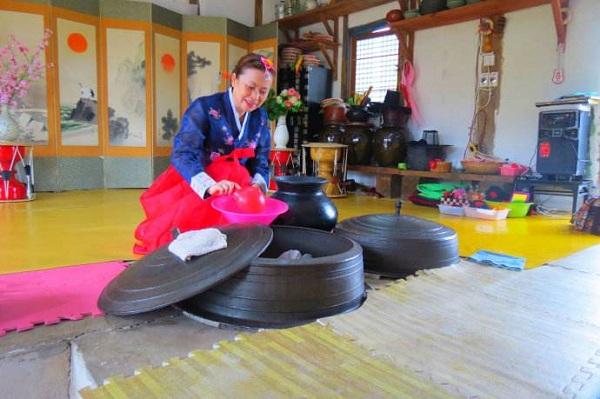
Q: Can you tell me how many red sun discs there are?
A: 2